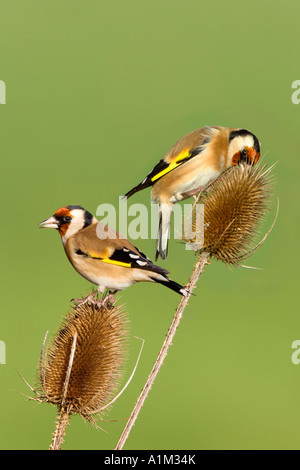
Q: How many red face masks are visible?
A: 2